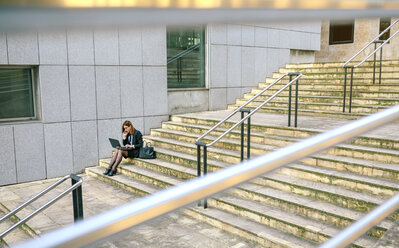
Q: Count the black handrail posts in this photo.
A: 12